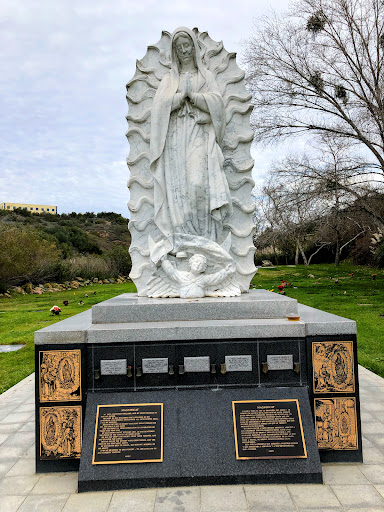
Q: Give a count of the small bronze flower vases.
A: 9